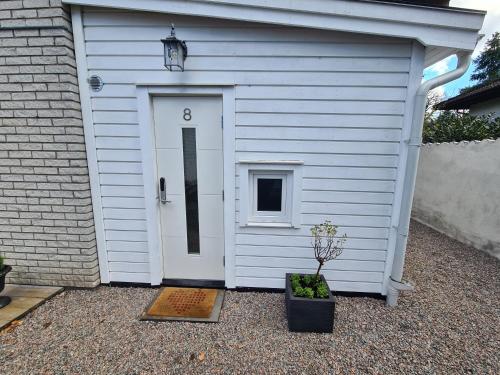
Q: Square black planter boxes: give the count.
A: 1